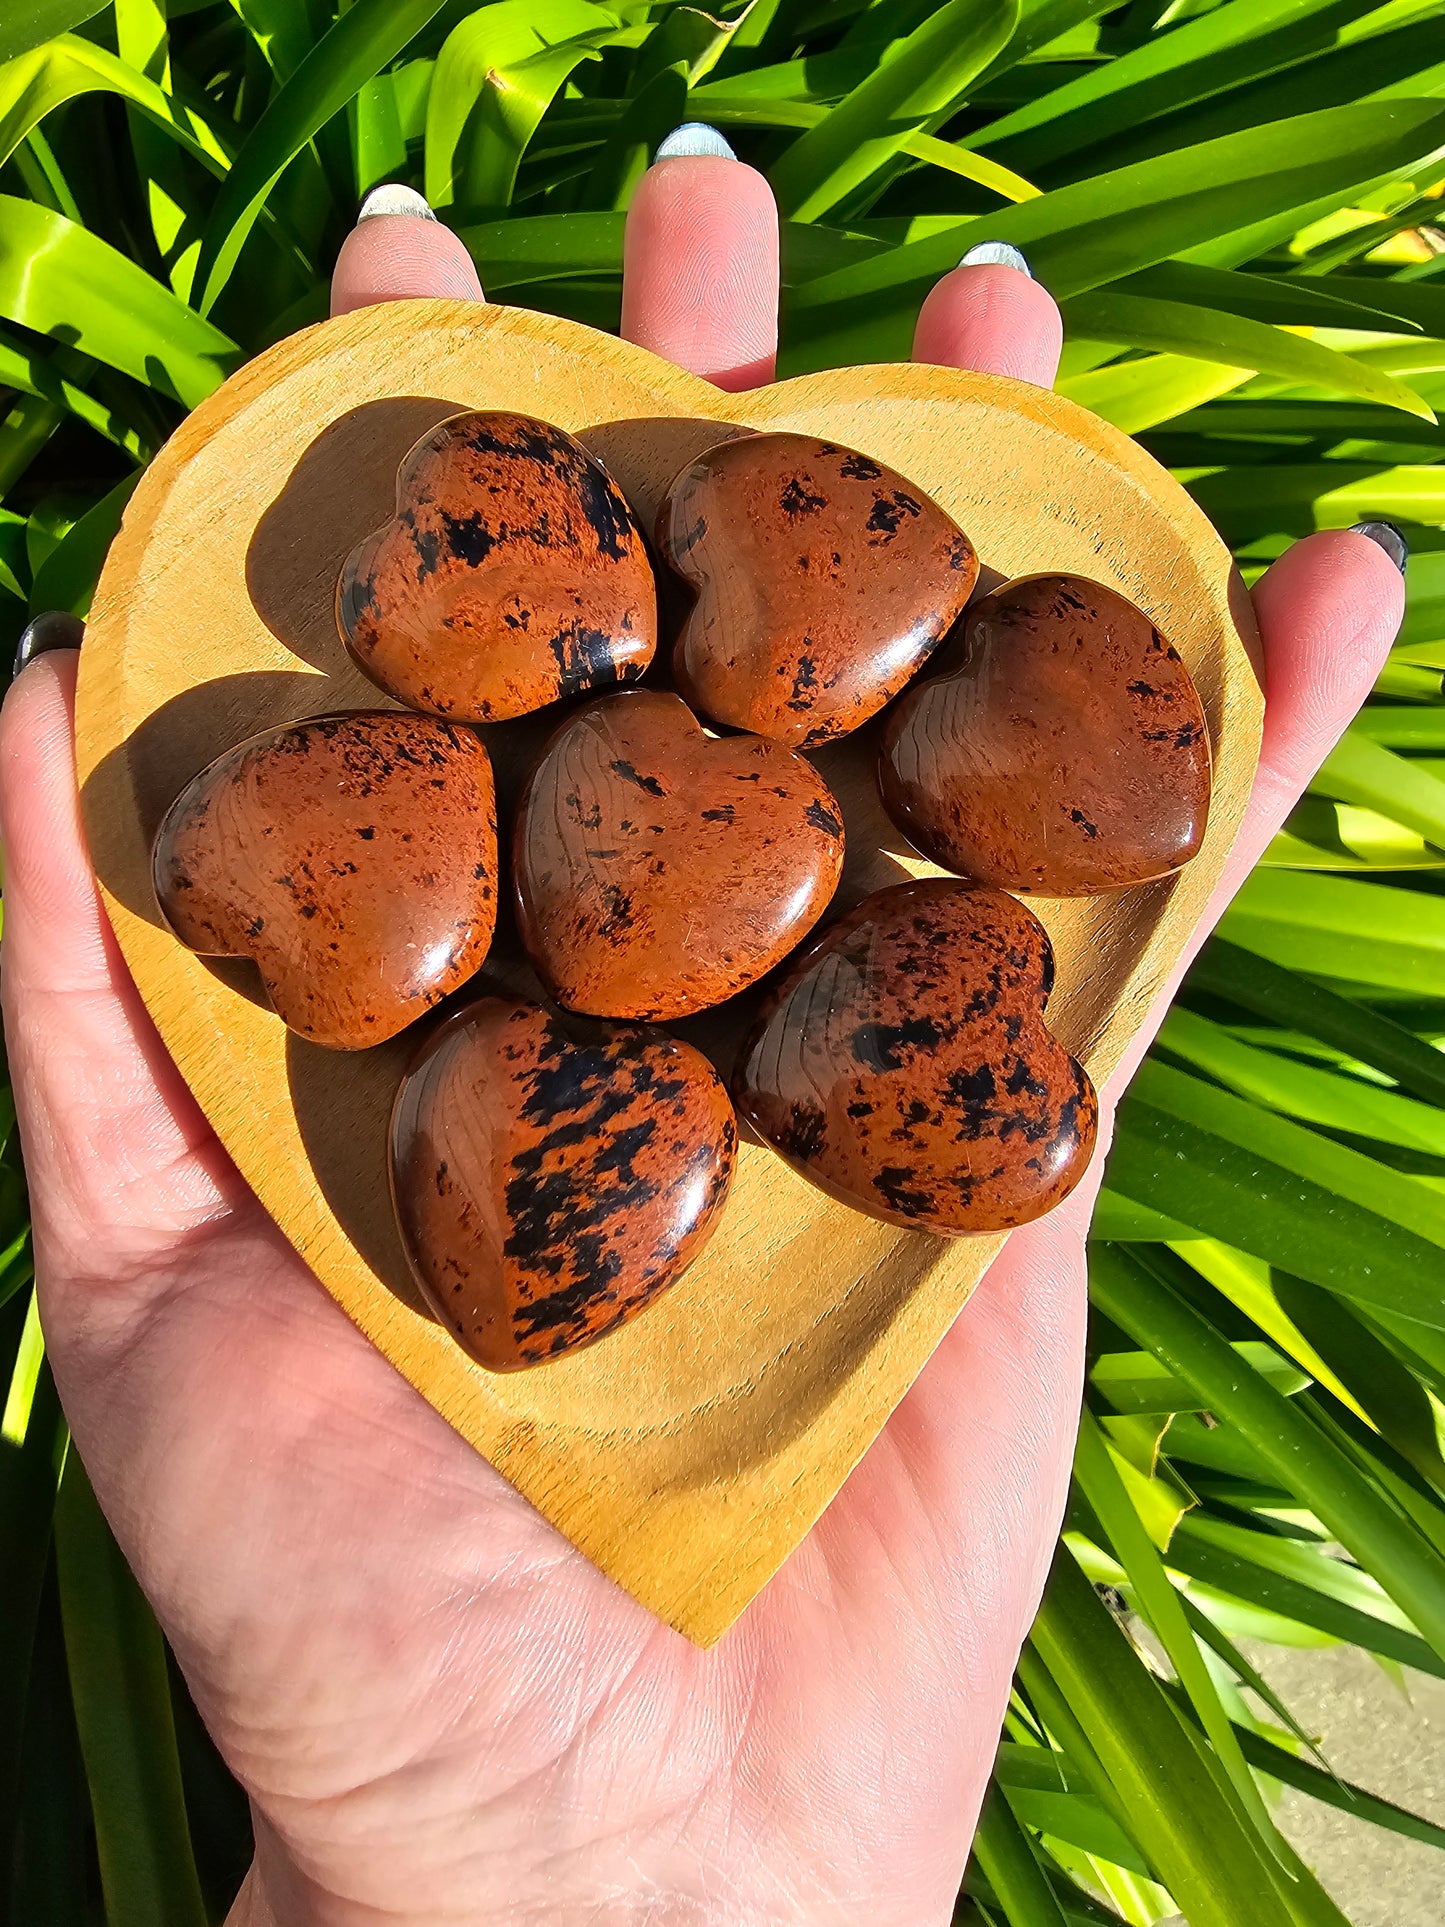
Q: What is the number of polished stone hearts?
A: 7